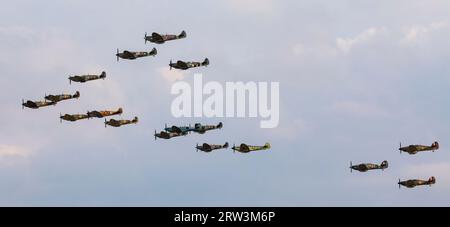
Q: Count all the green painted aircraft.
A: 1